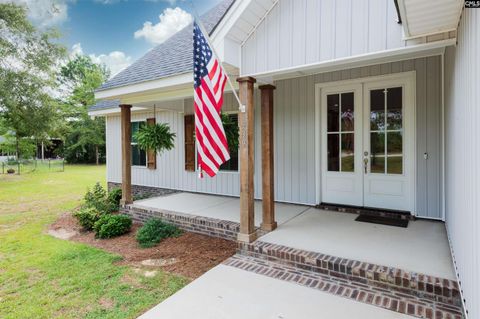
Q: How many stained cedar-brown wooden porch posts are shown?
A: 3